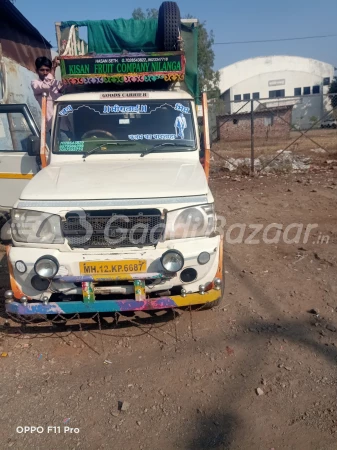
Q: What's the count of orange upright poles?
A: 2